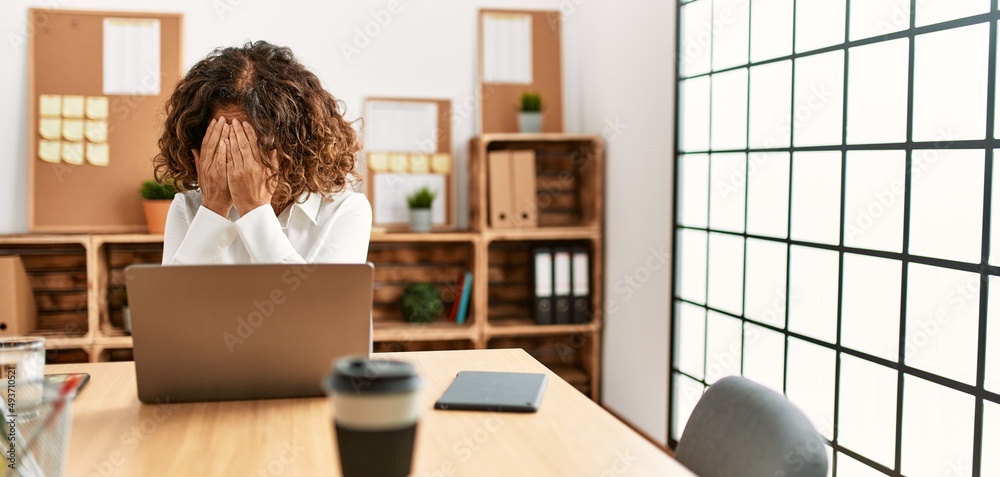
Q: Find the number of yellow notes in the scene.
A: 13